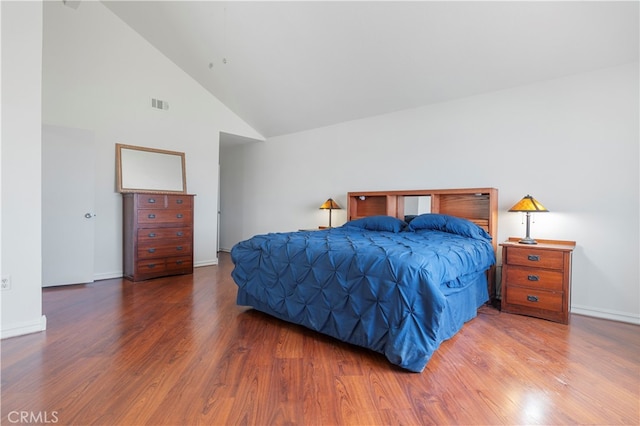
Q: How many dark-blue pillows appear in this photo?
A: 2